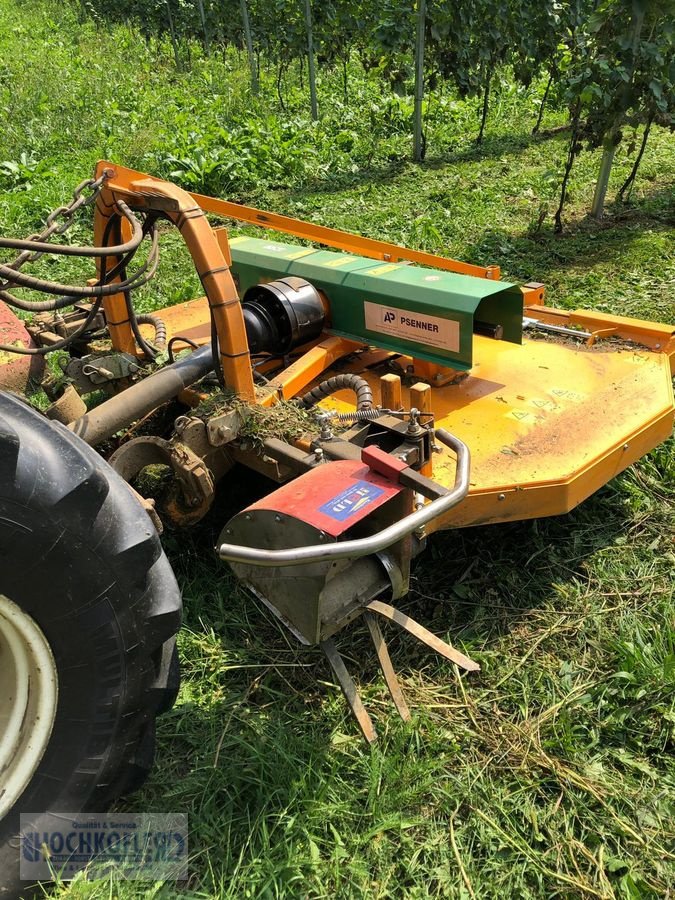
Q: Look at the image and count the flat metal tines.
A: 3